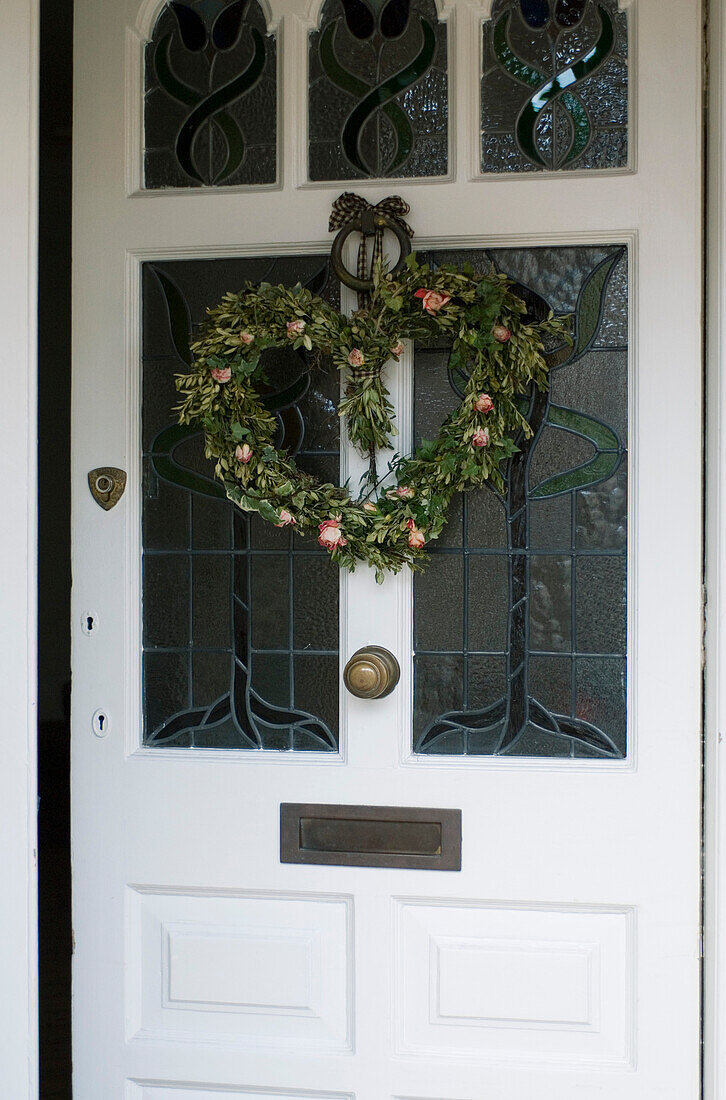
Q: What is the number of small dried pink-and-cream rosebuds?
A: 15